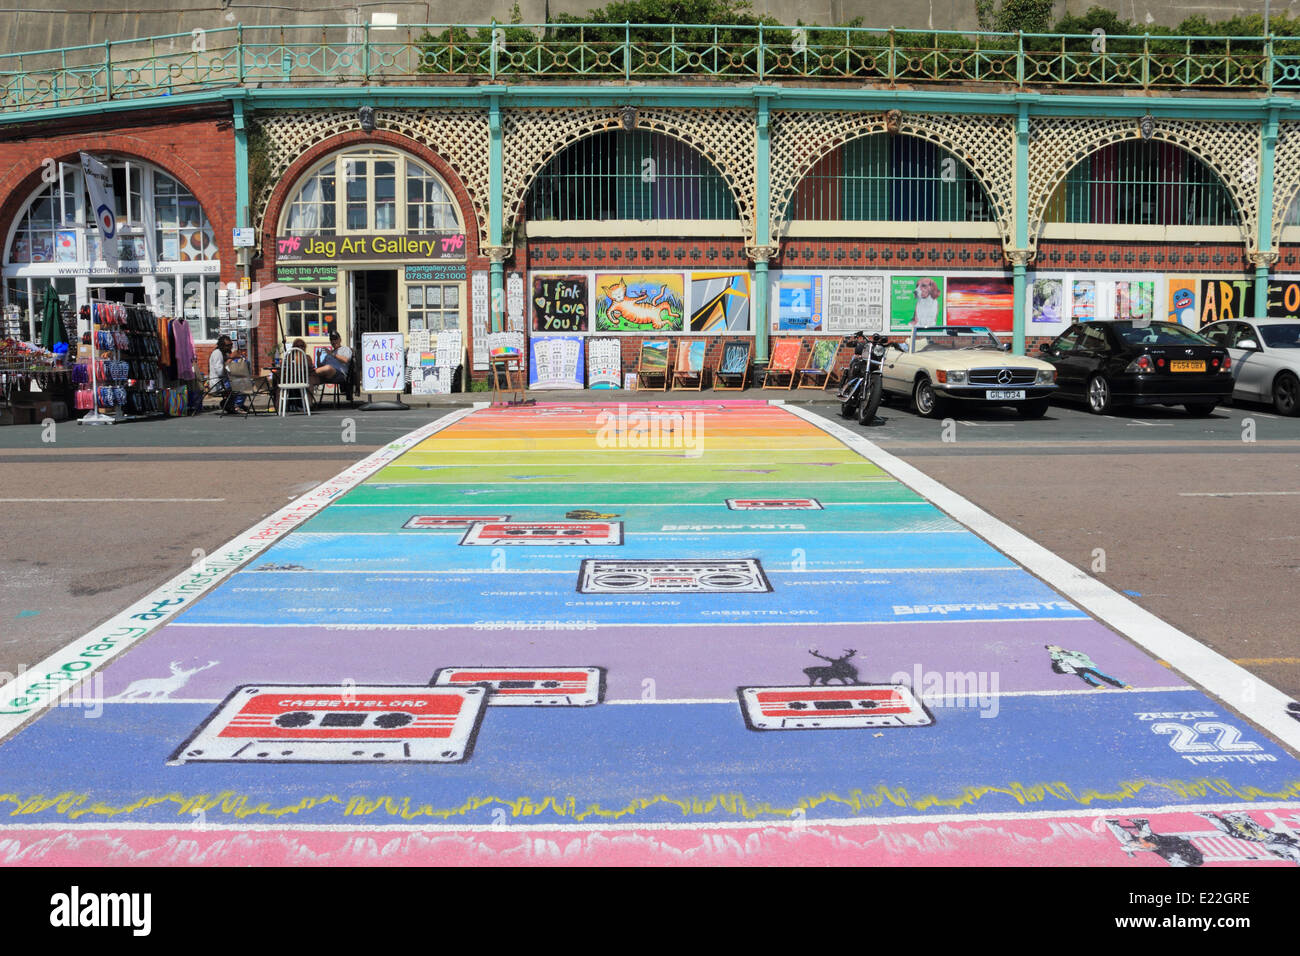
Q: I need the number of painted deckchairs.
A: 5